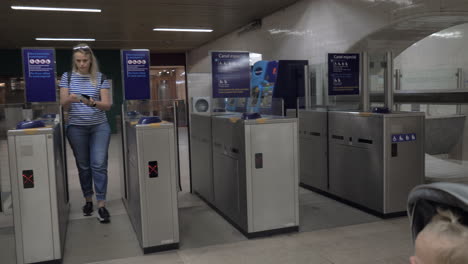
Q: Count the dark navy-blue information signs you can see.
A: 4